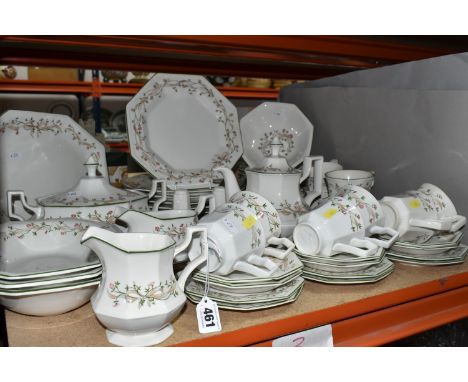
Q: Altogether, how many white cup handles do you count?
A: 6